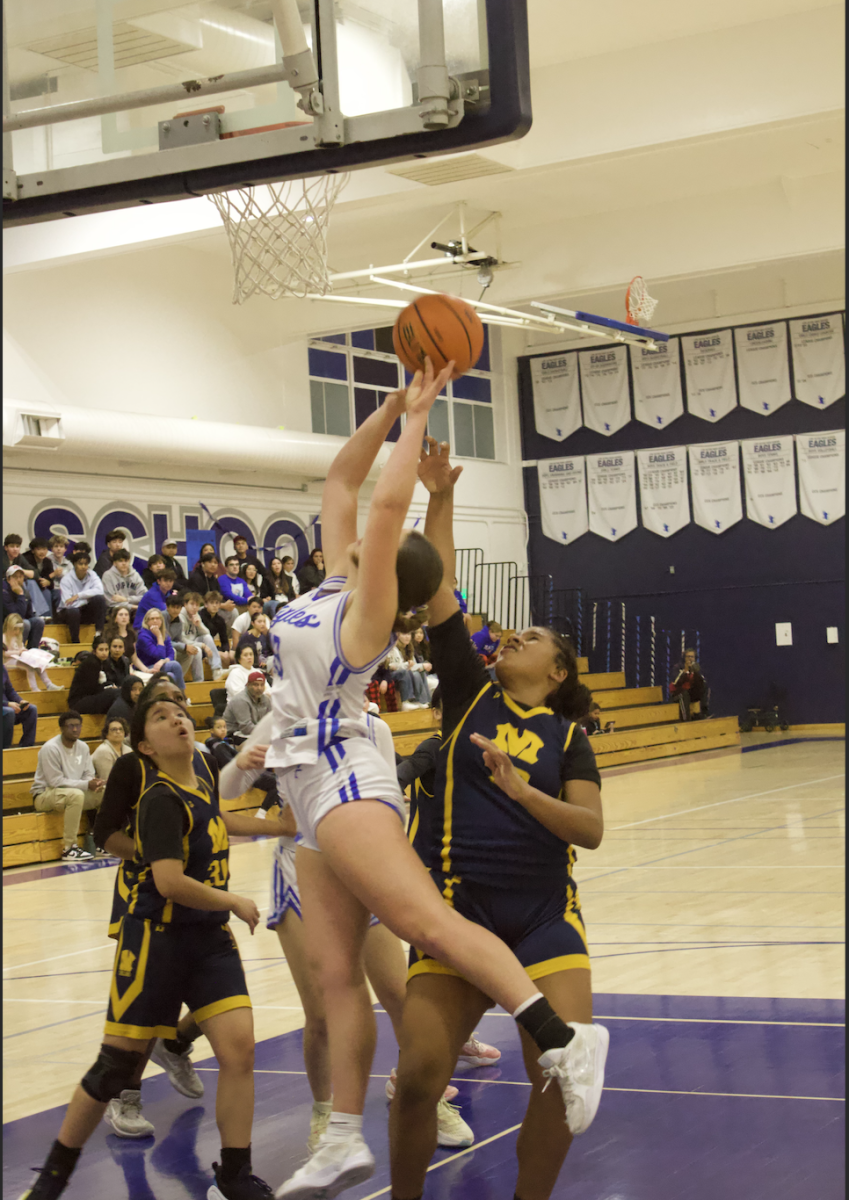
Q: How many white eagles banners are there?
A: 12